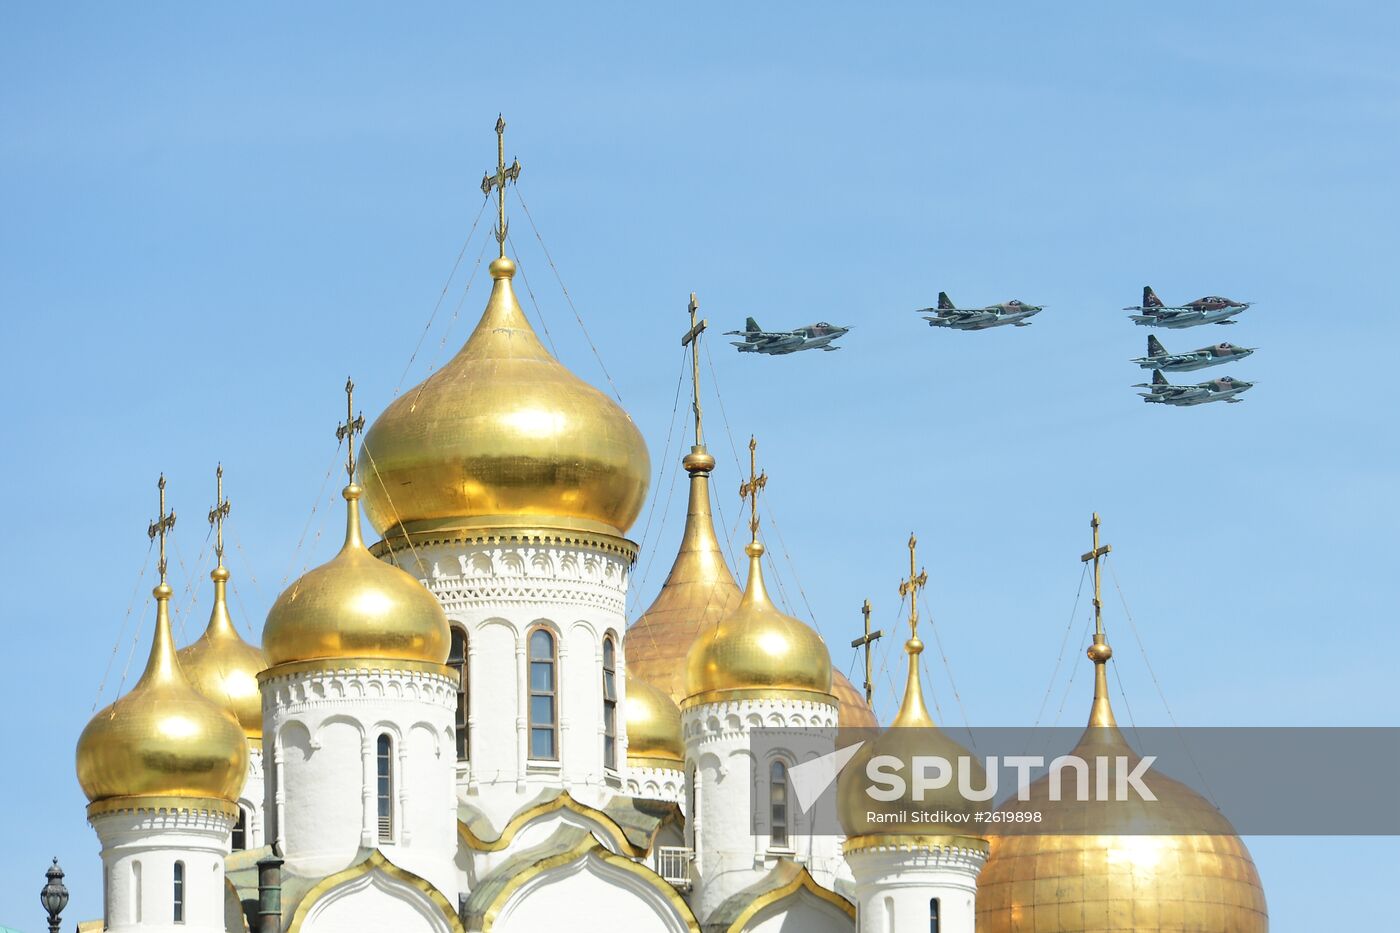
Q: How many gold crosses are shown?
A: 9